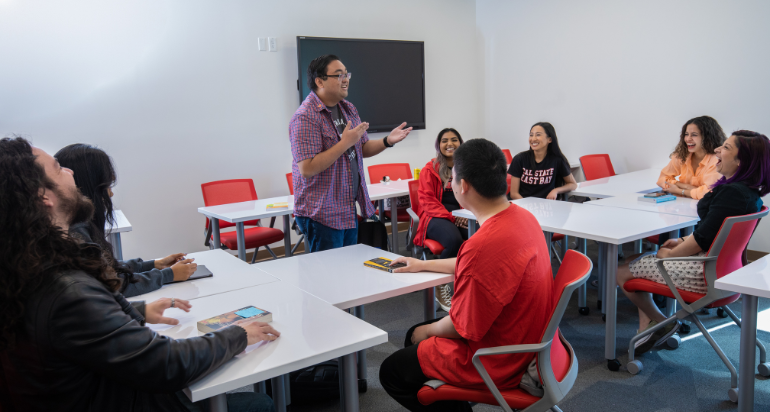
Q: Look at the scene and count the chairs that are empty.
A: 5